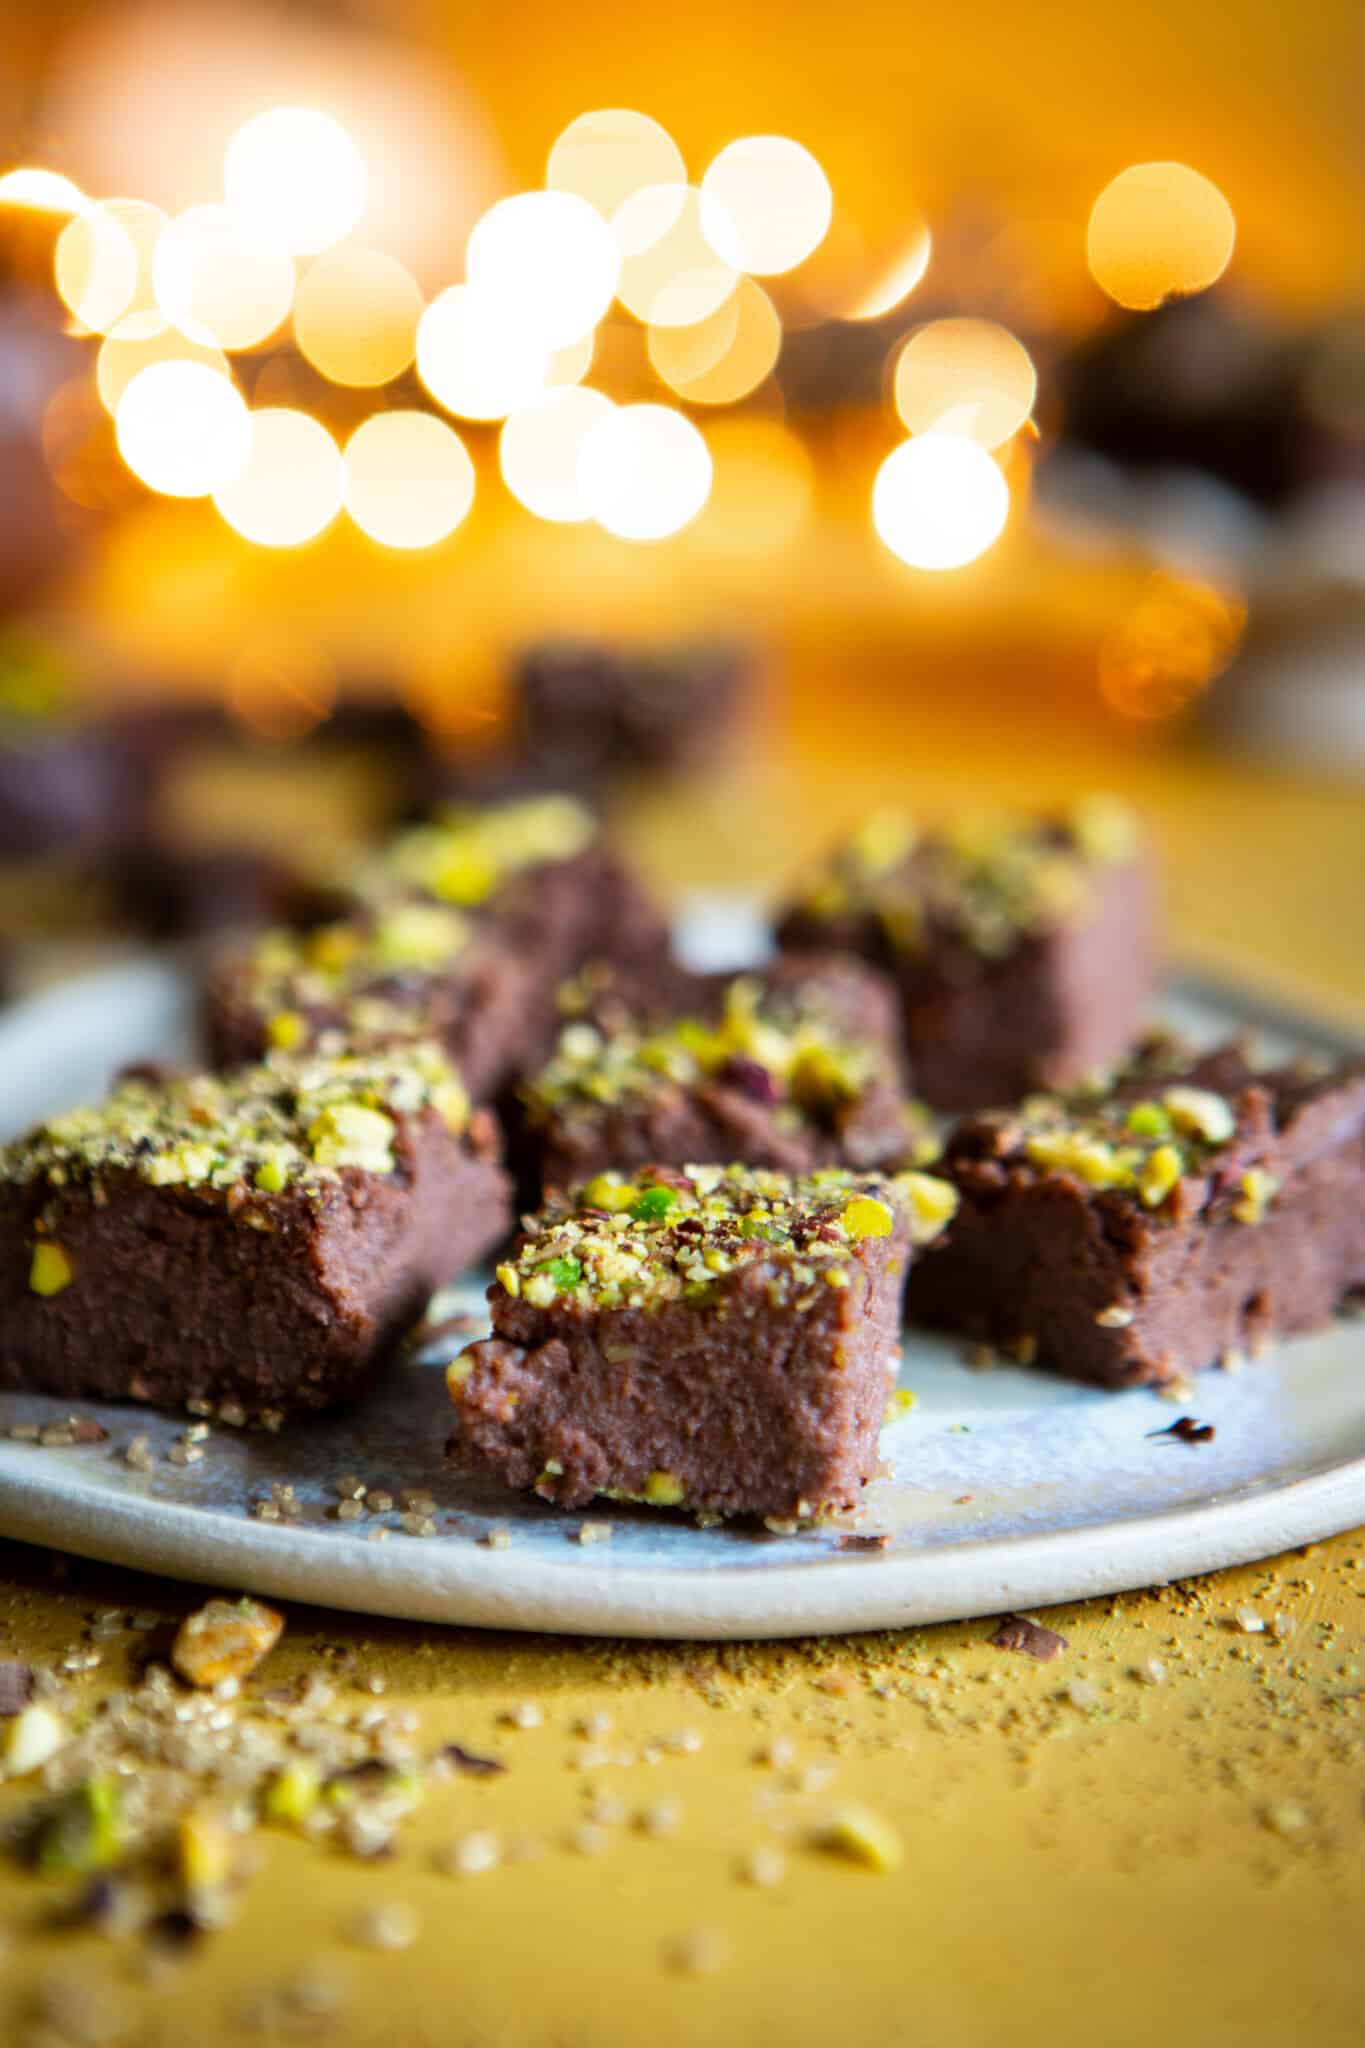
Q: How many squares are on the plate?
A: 7